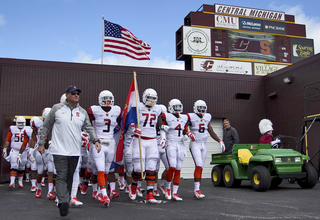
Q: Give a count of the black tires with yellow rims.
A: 3